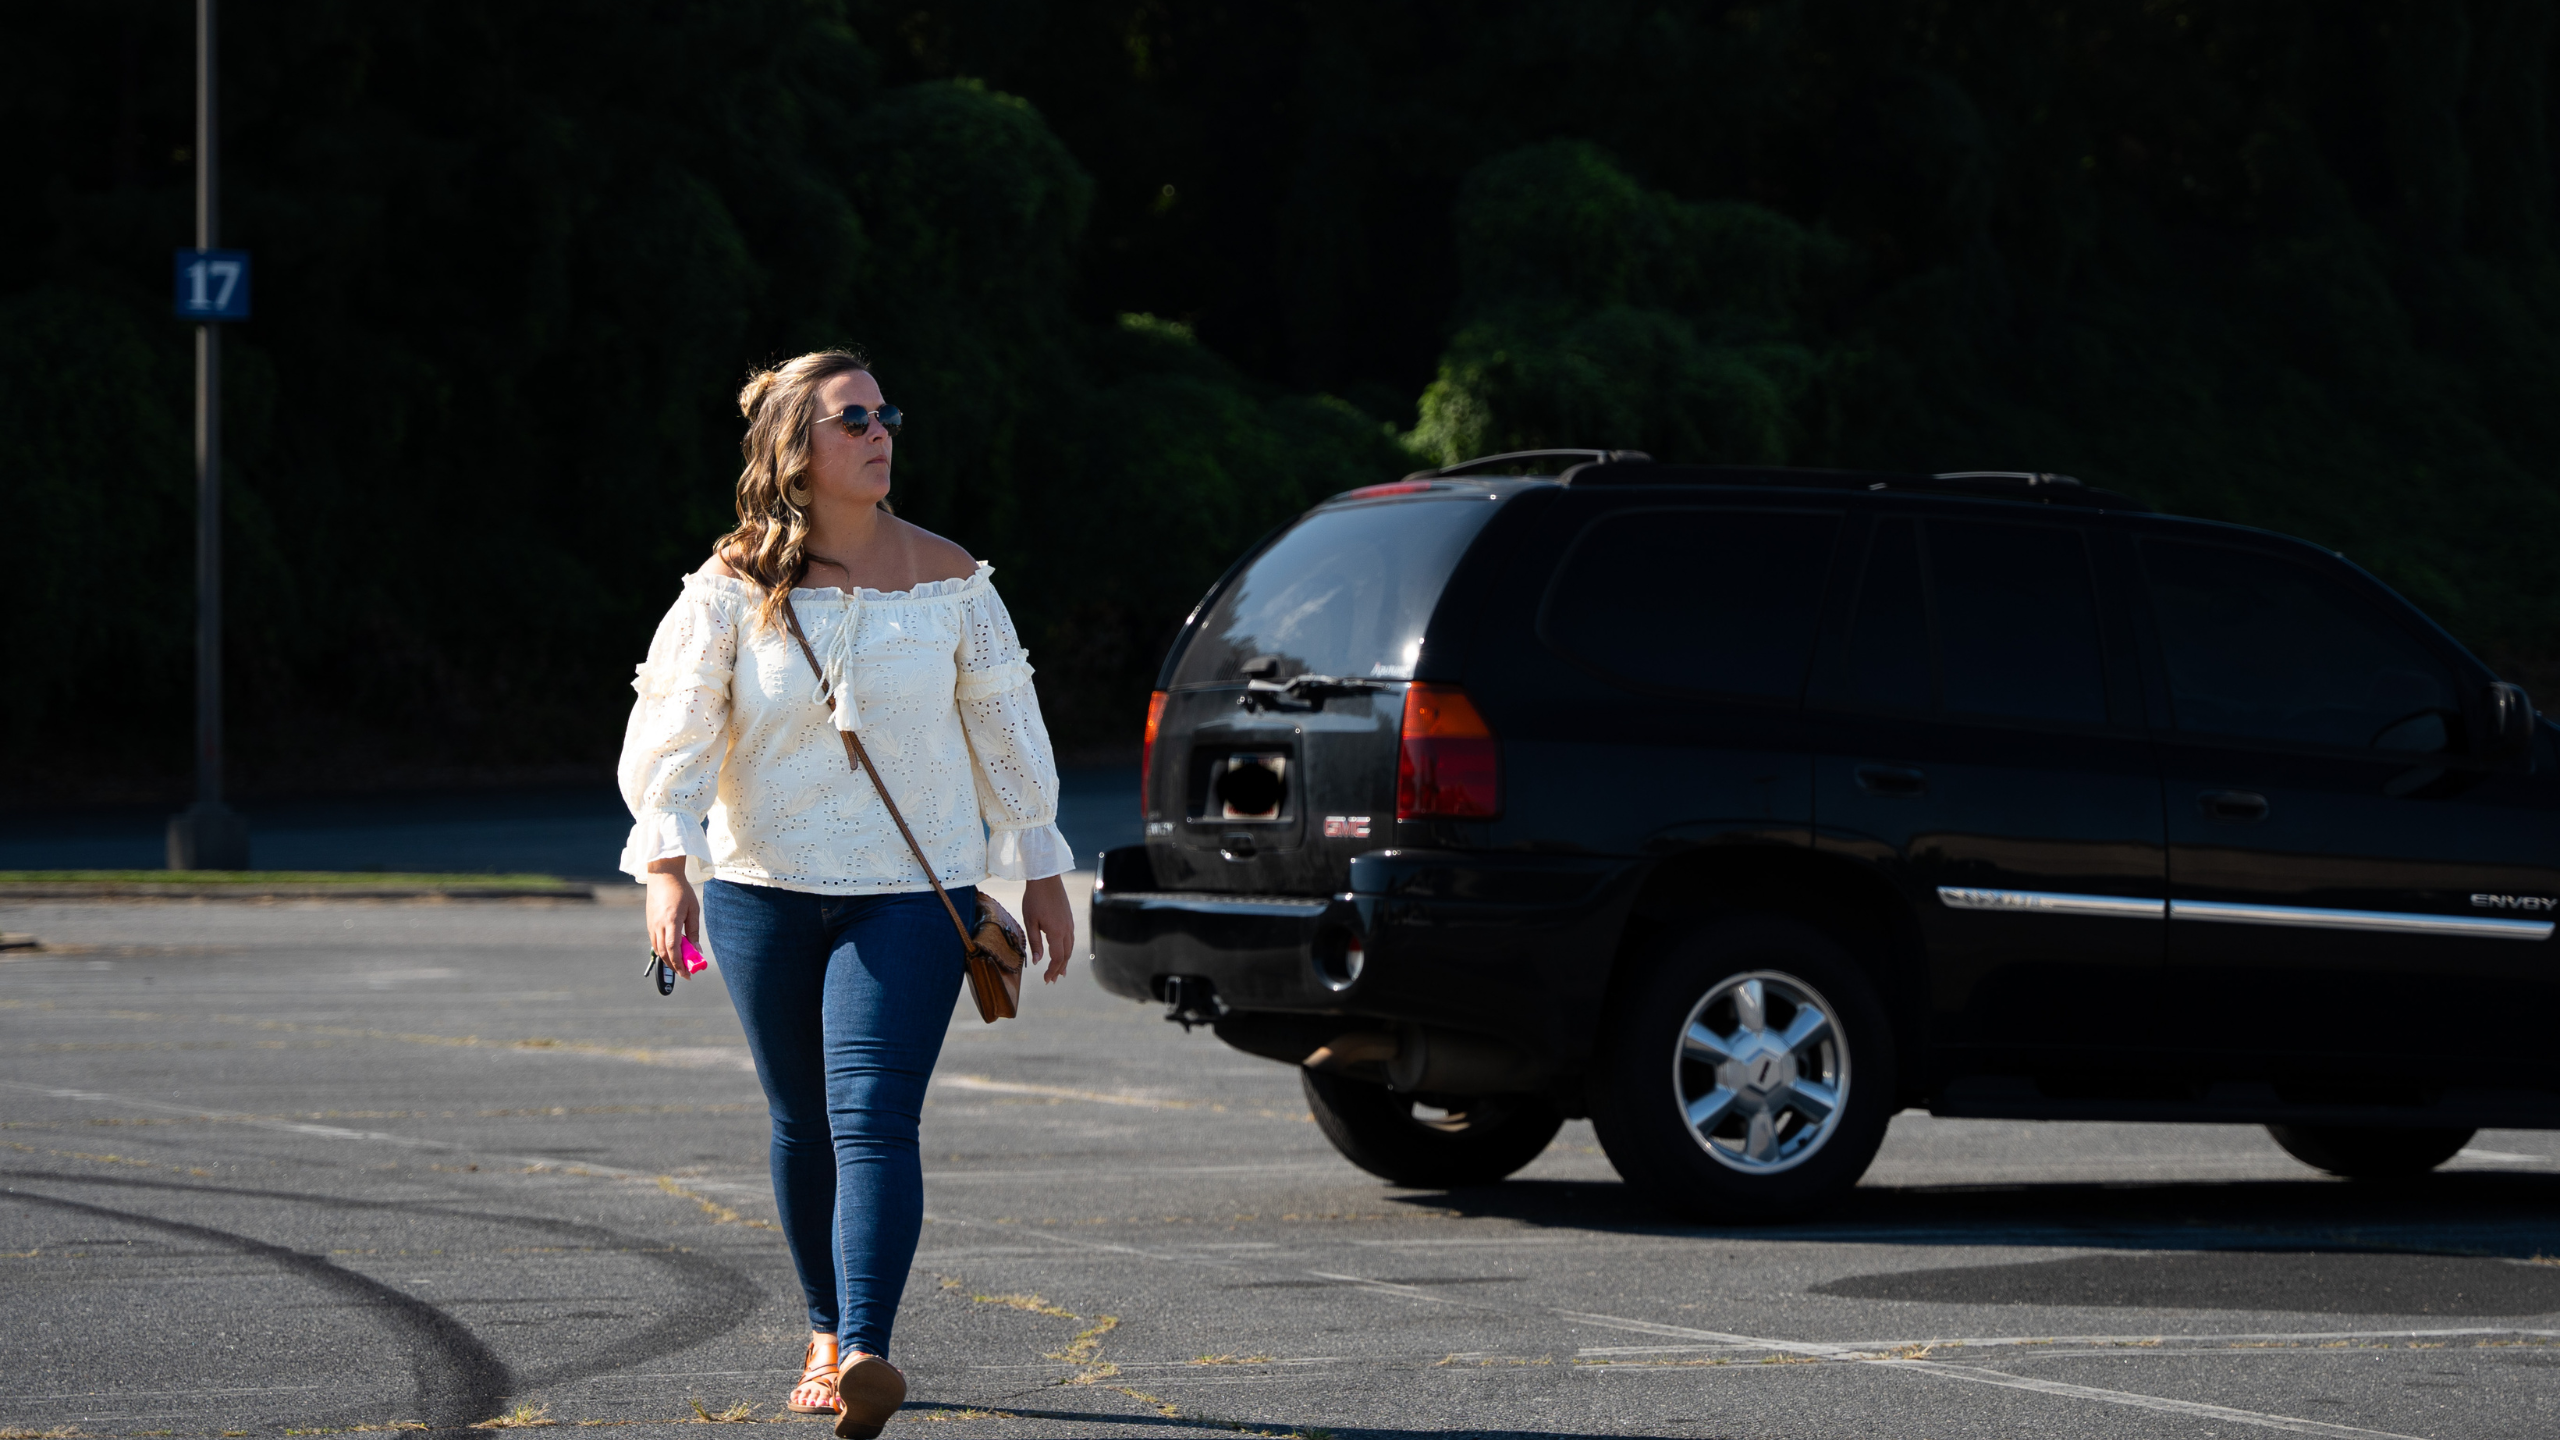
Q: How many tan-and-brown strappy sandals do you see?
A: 2